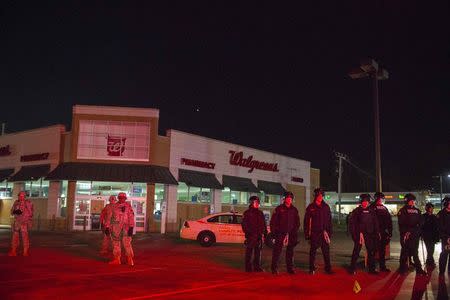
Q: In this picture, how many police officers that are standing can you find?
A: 8